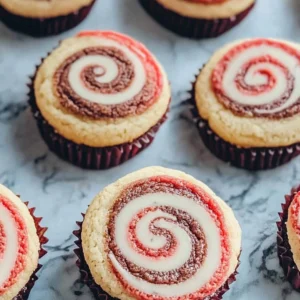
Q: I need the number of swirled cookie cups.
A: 7